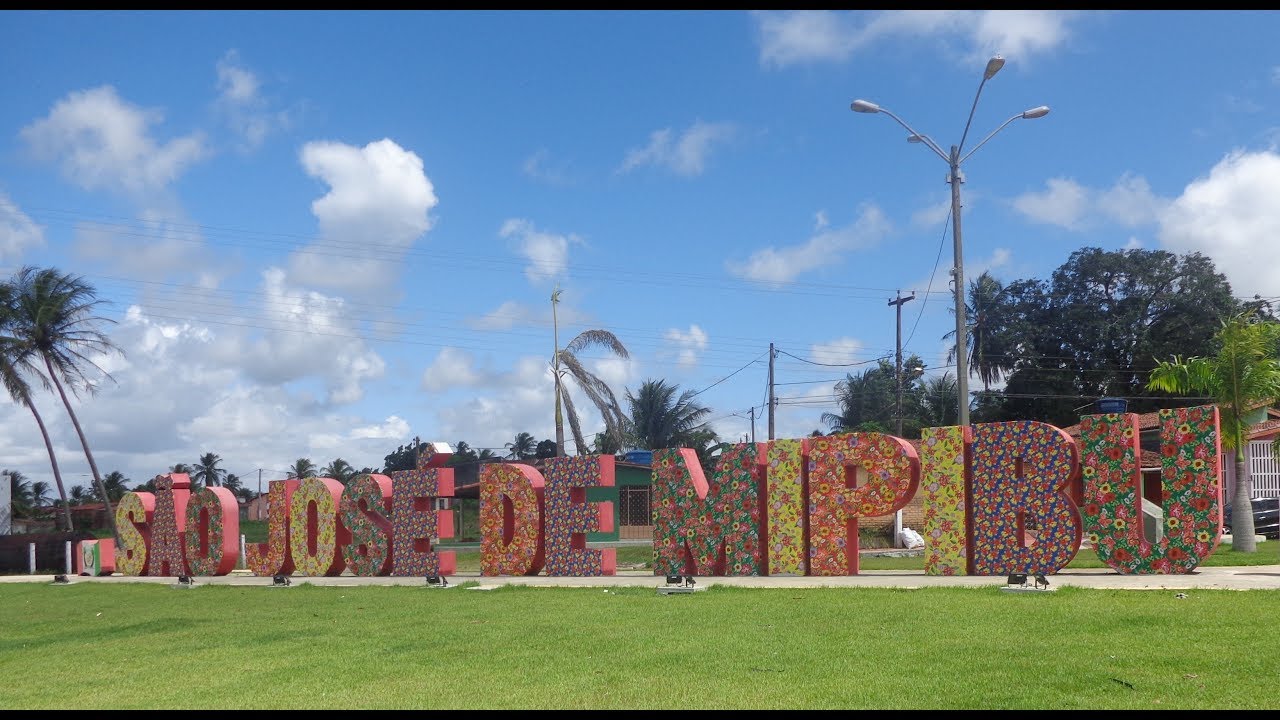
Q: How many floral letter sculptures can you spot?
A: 15